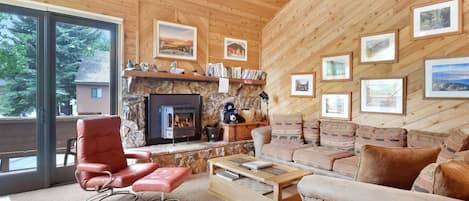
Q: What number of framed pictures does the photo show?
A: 9